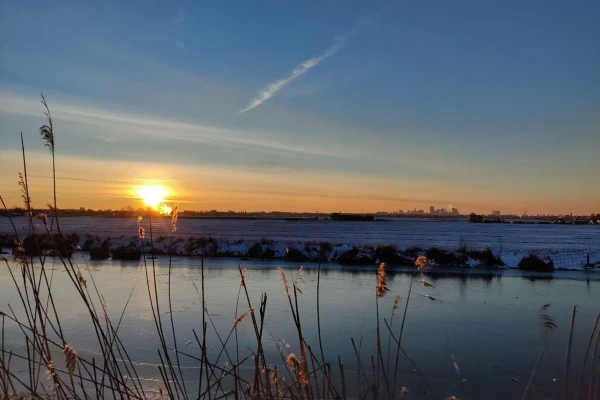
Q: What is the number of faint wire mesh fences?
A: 1